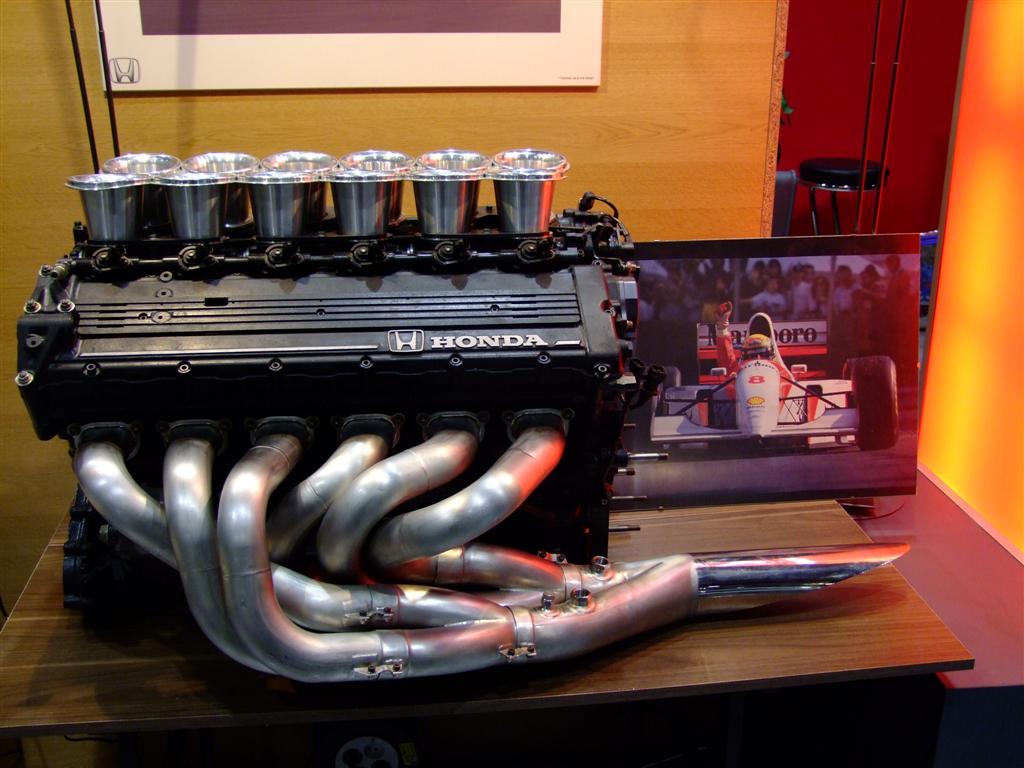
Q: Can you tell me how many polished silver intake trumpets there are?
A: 12